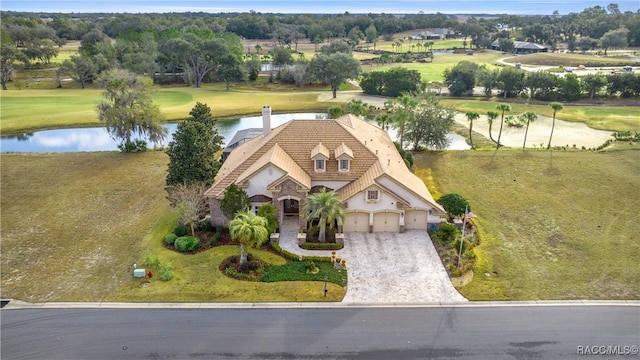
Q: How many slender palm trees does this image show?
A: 5